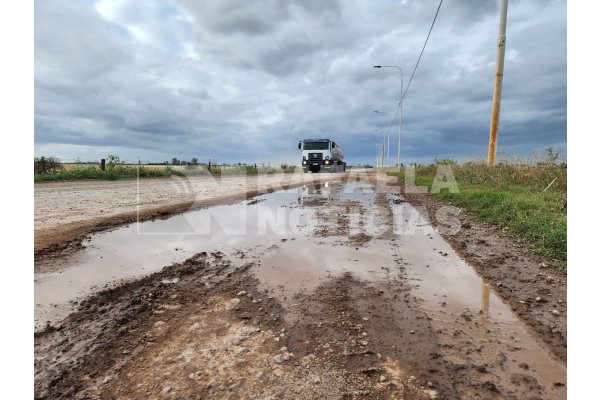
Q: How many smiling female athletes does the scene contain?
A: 0